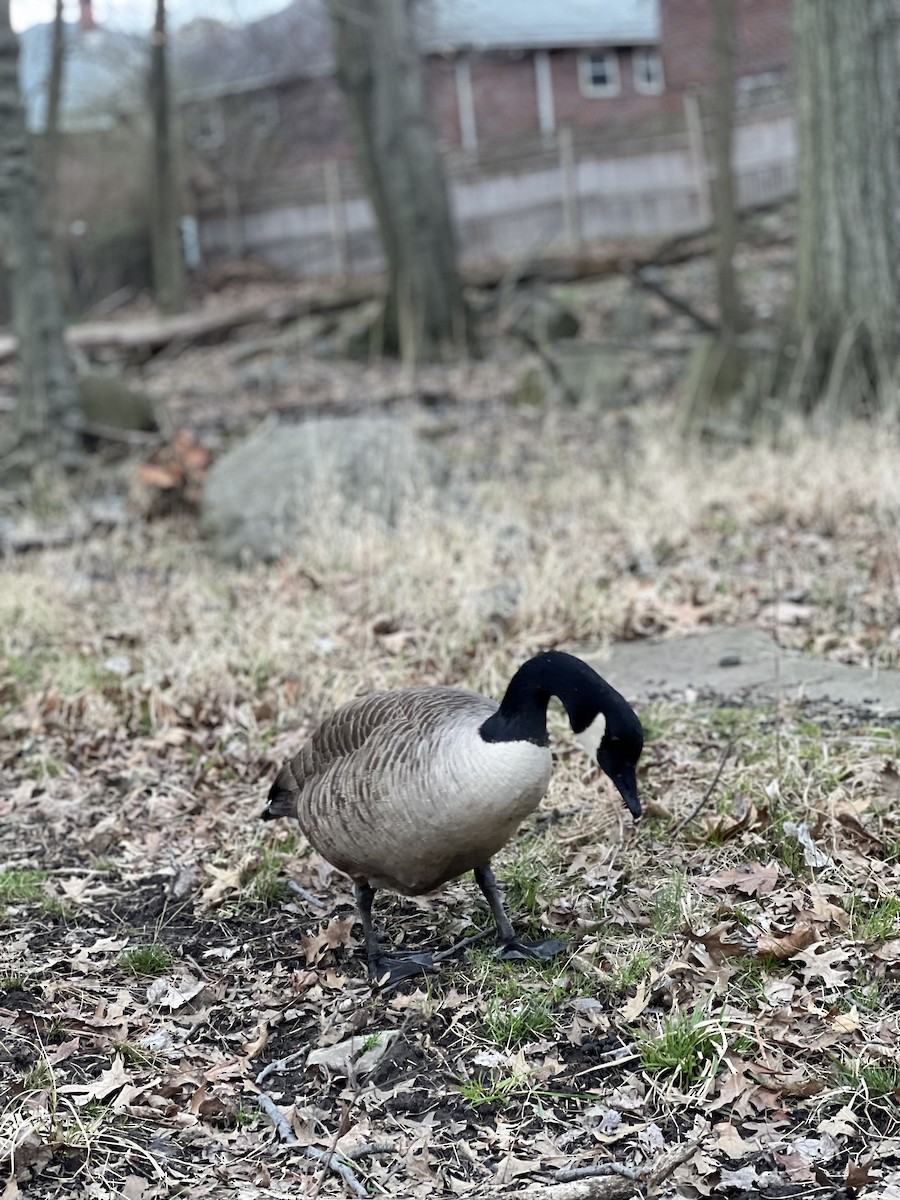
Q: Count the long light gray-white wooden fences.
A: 1